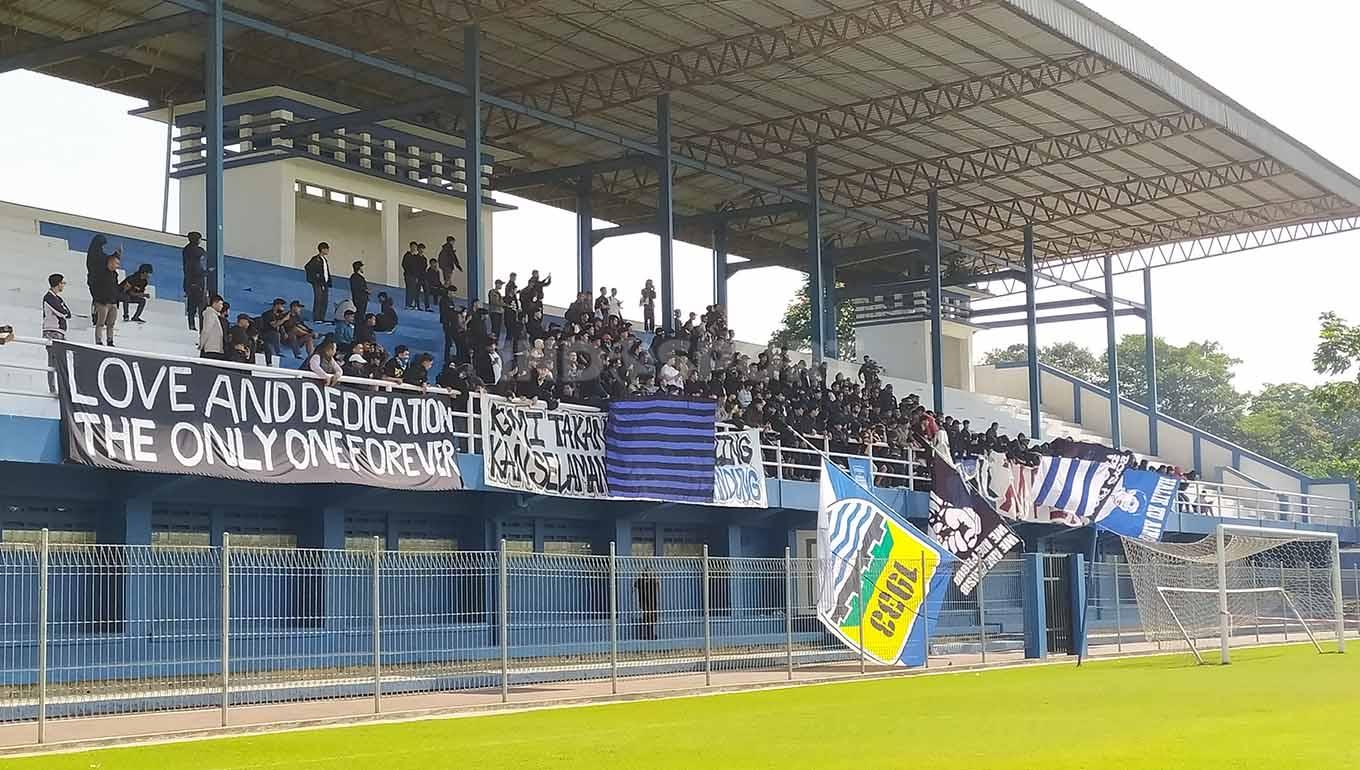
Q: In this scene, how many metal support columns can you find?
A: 11